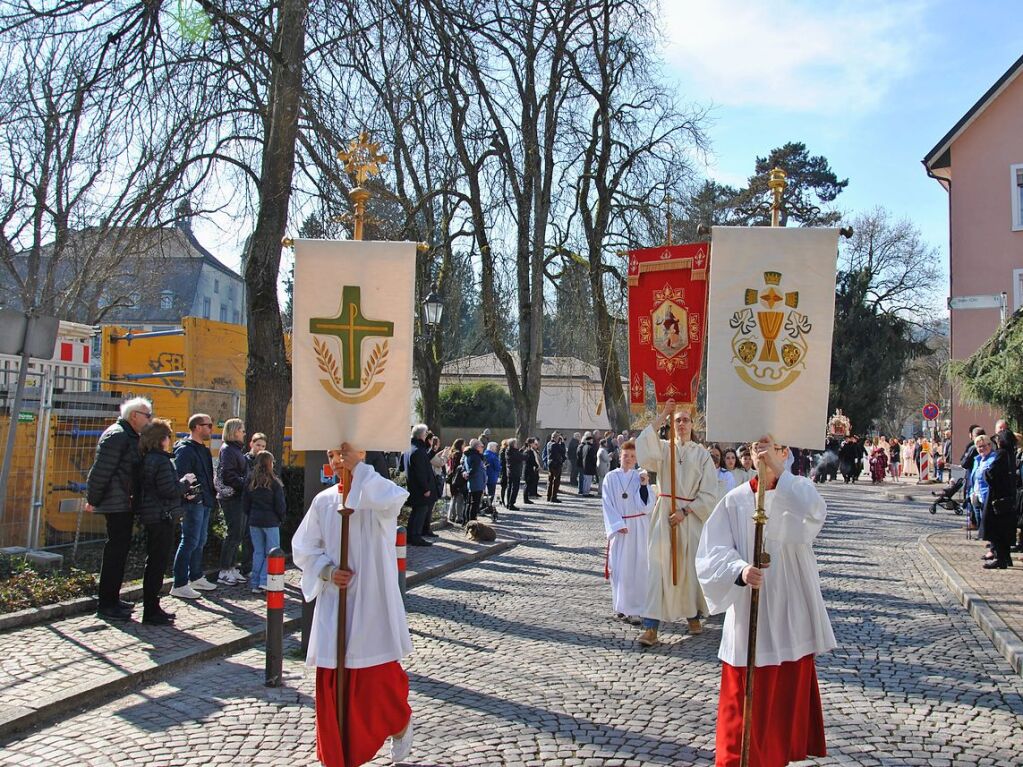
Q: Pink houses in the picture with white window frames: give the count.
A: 1